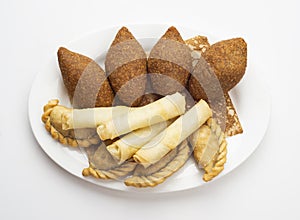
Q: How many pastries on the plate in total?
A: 12